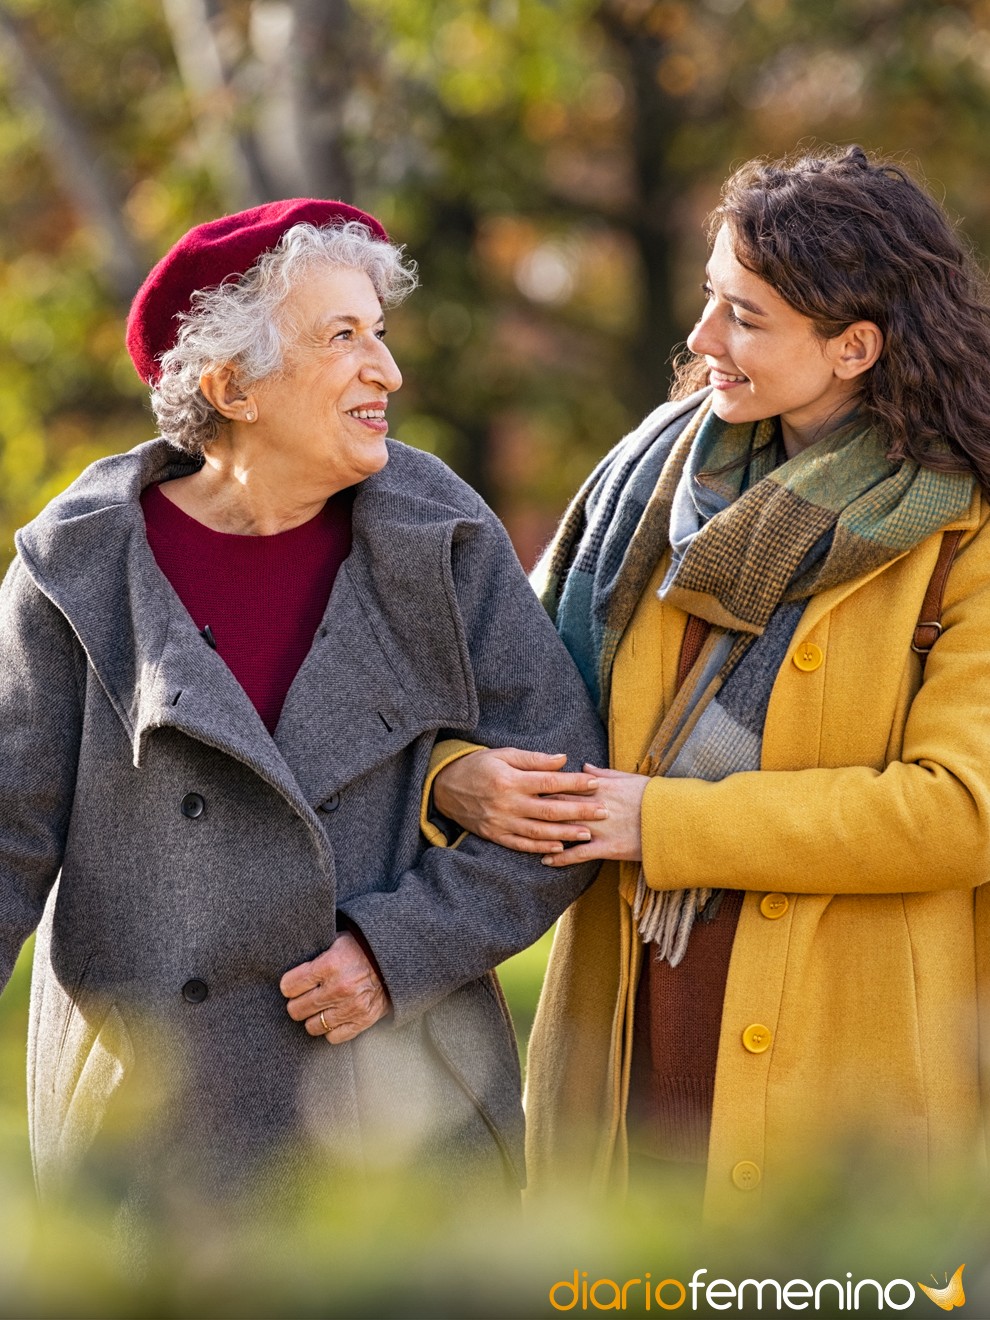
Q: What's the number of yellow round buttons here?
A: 4